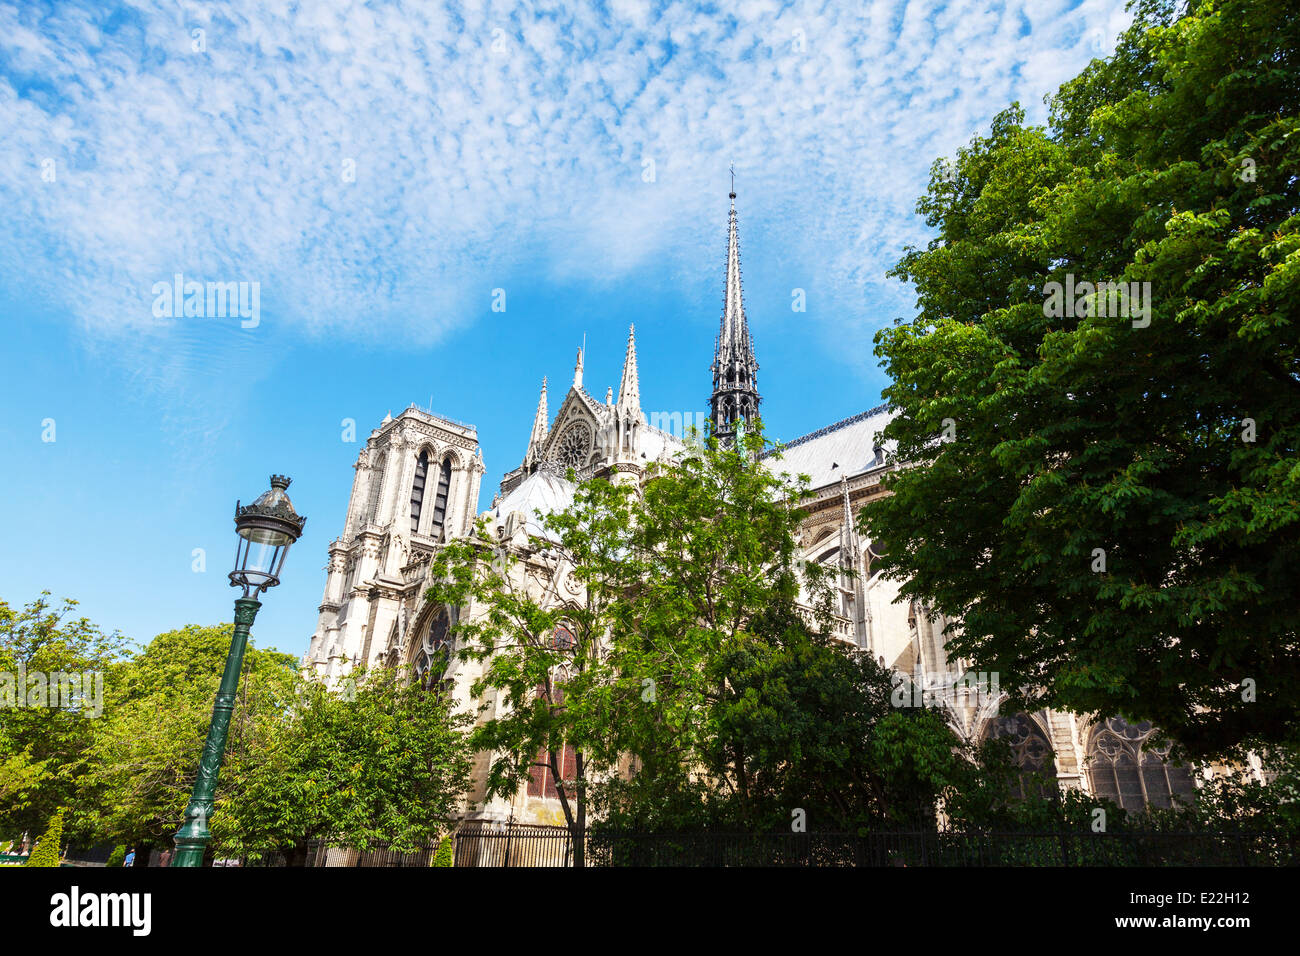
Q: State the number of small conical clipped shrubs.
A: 3